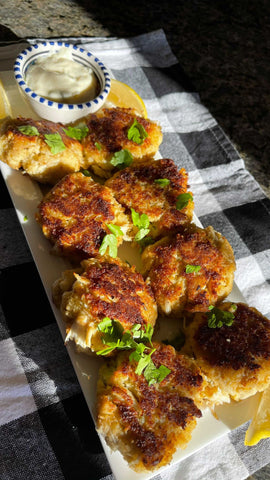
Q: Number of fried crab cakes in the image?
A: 8